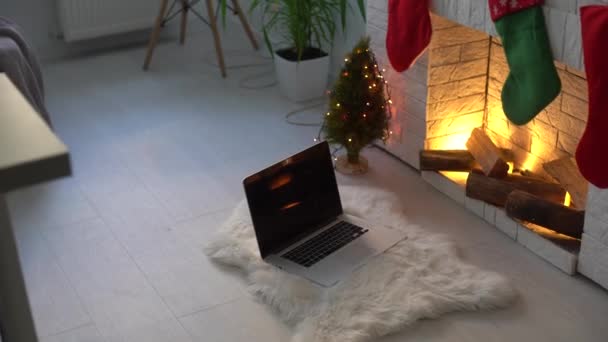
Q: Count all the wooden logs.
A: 5